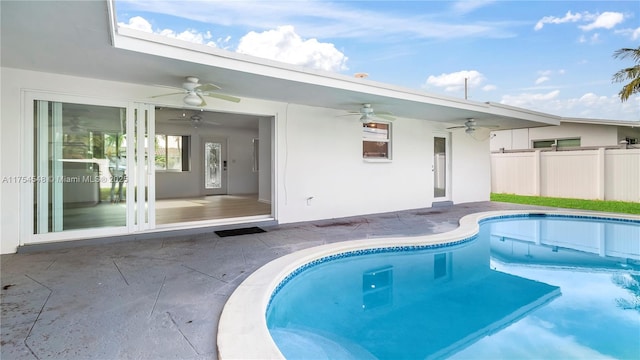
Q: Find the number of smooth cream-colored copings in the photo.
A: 1